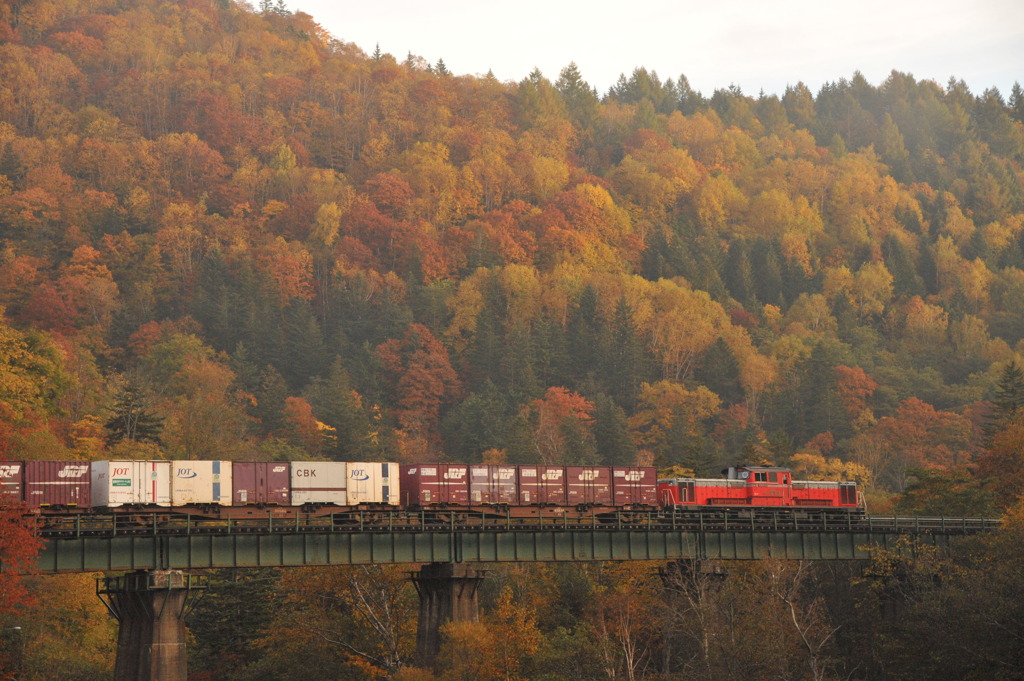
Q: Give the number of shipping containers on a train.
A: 12